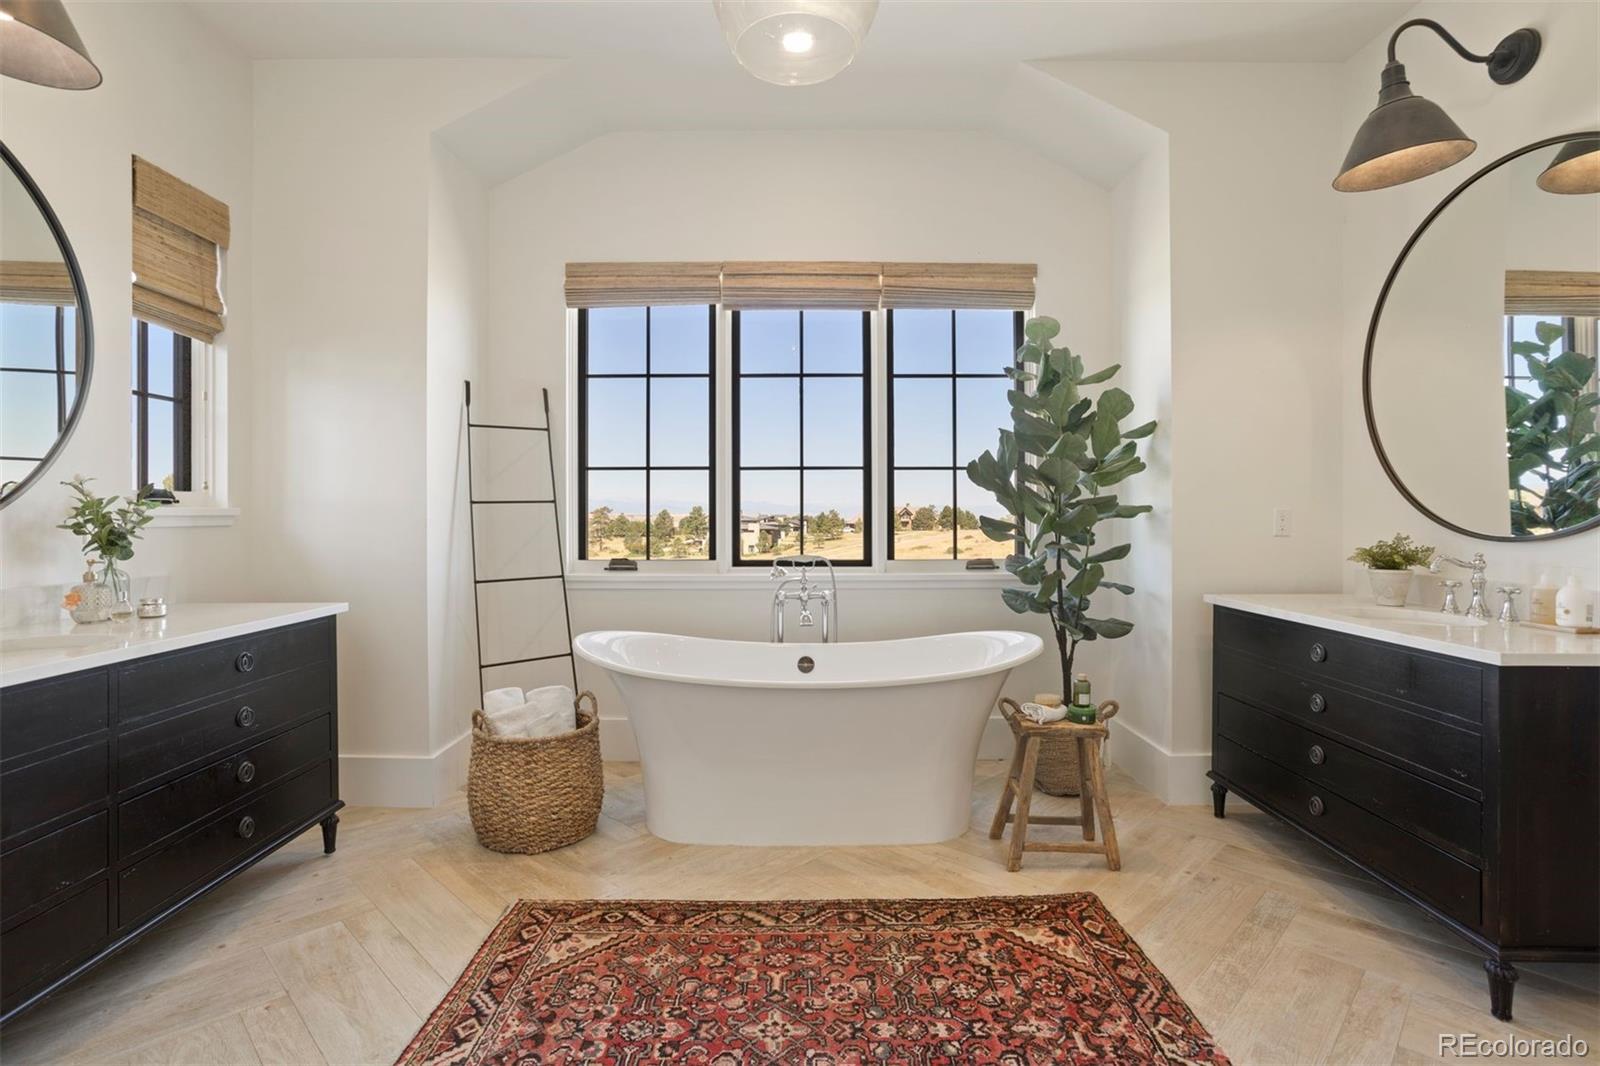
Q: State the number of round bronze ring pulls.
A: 8